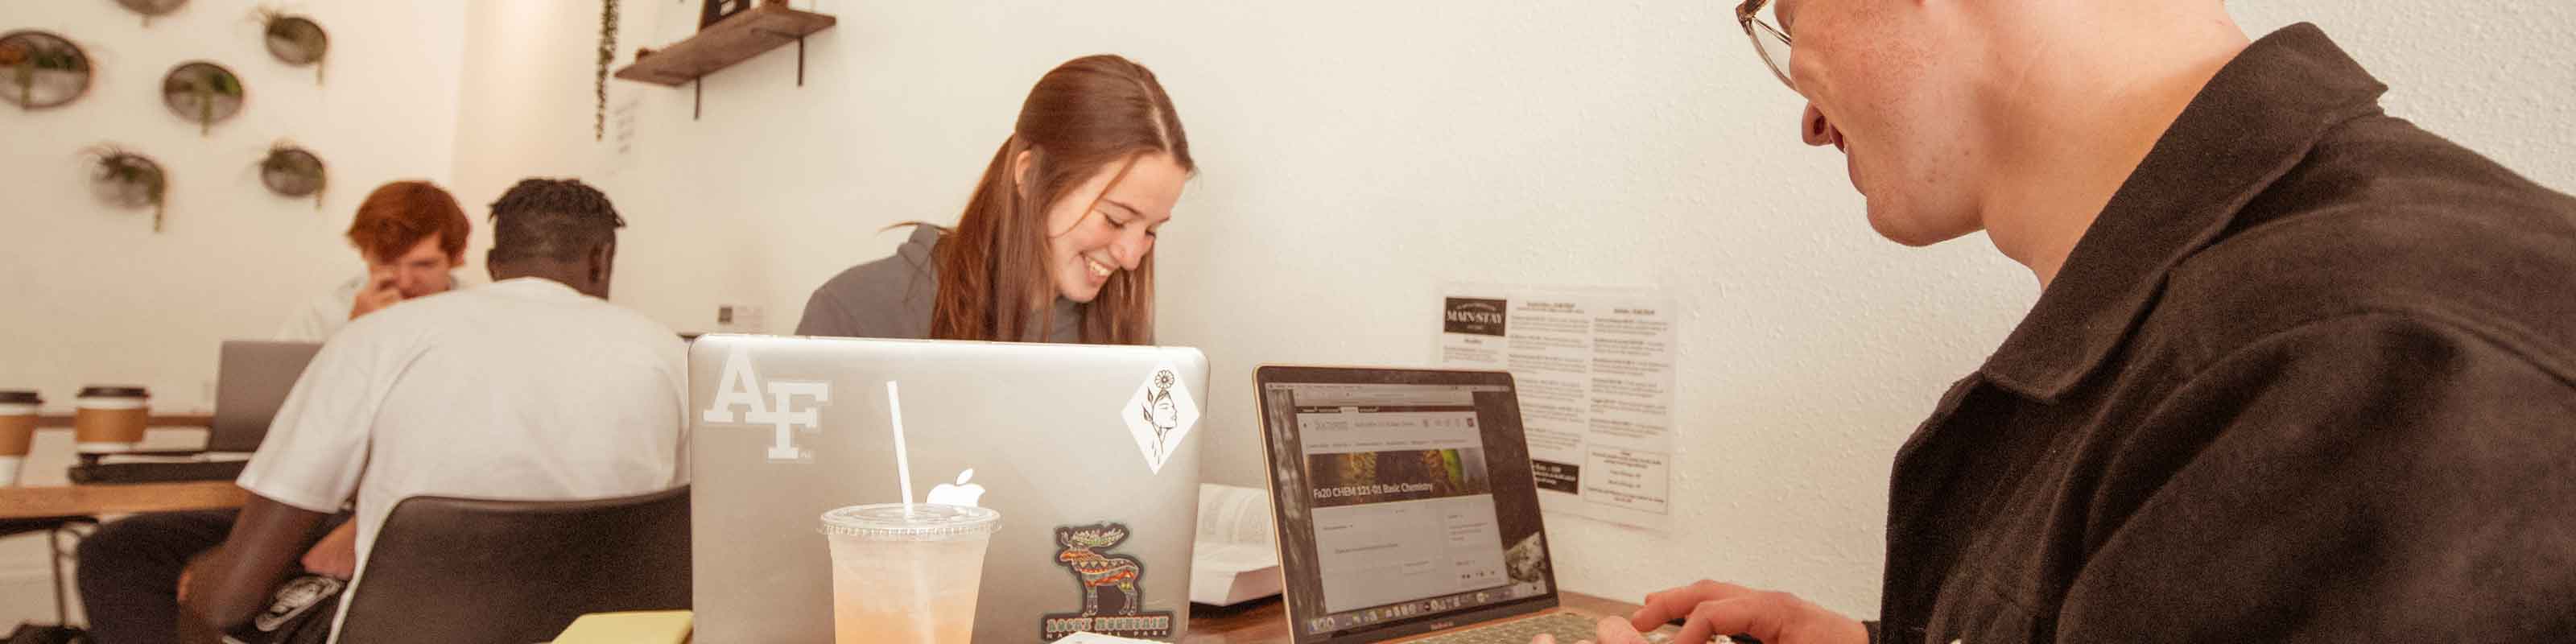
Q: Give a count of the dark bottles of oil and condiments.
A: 0